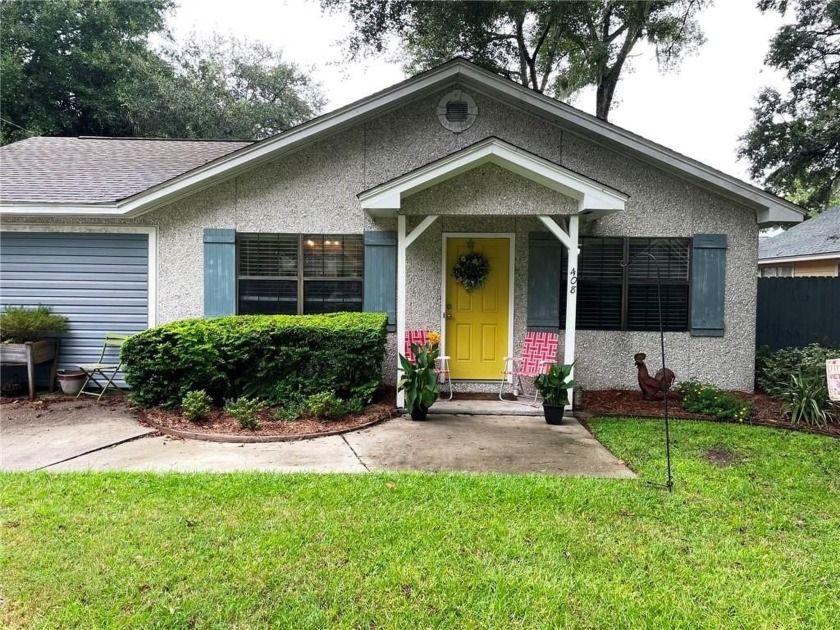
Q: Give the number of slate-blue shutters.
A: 4